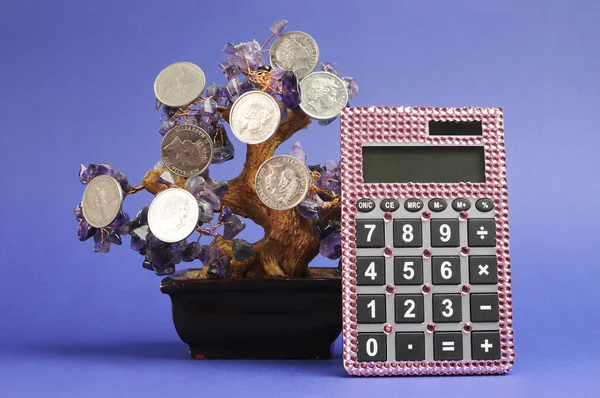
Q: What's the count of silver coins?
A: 8